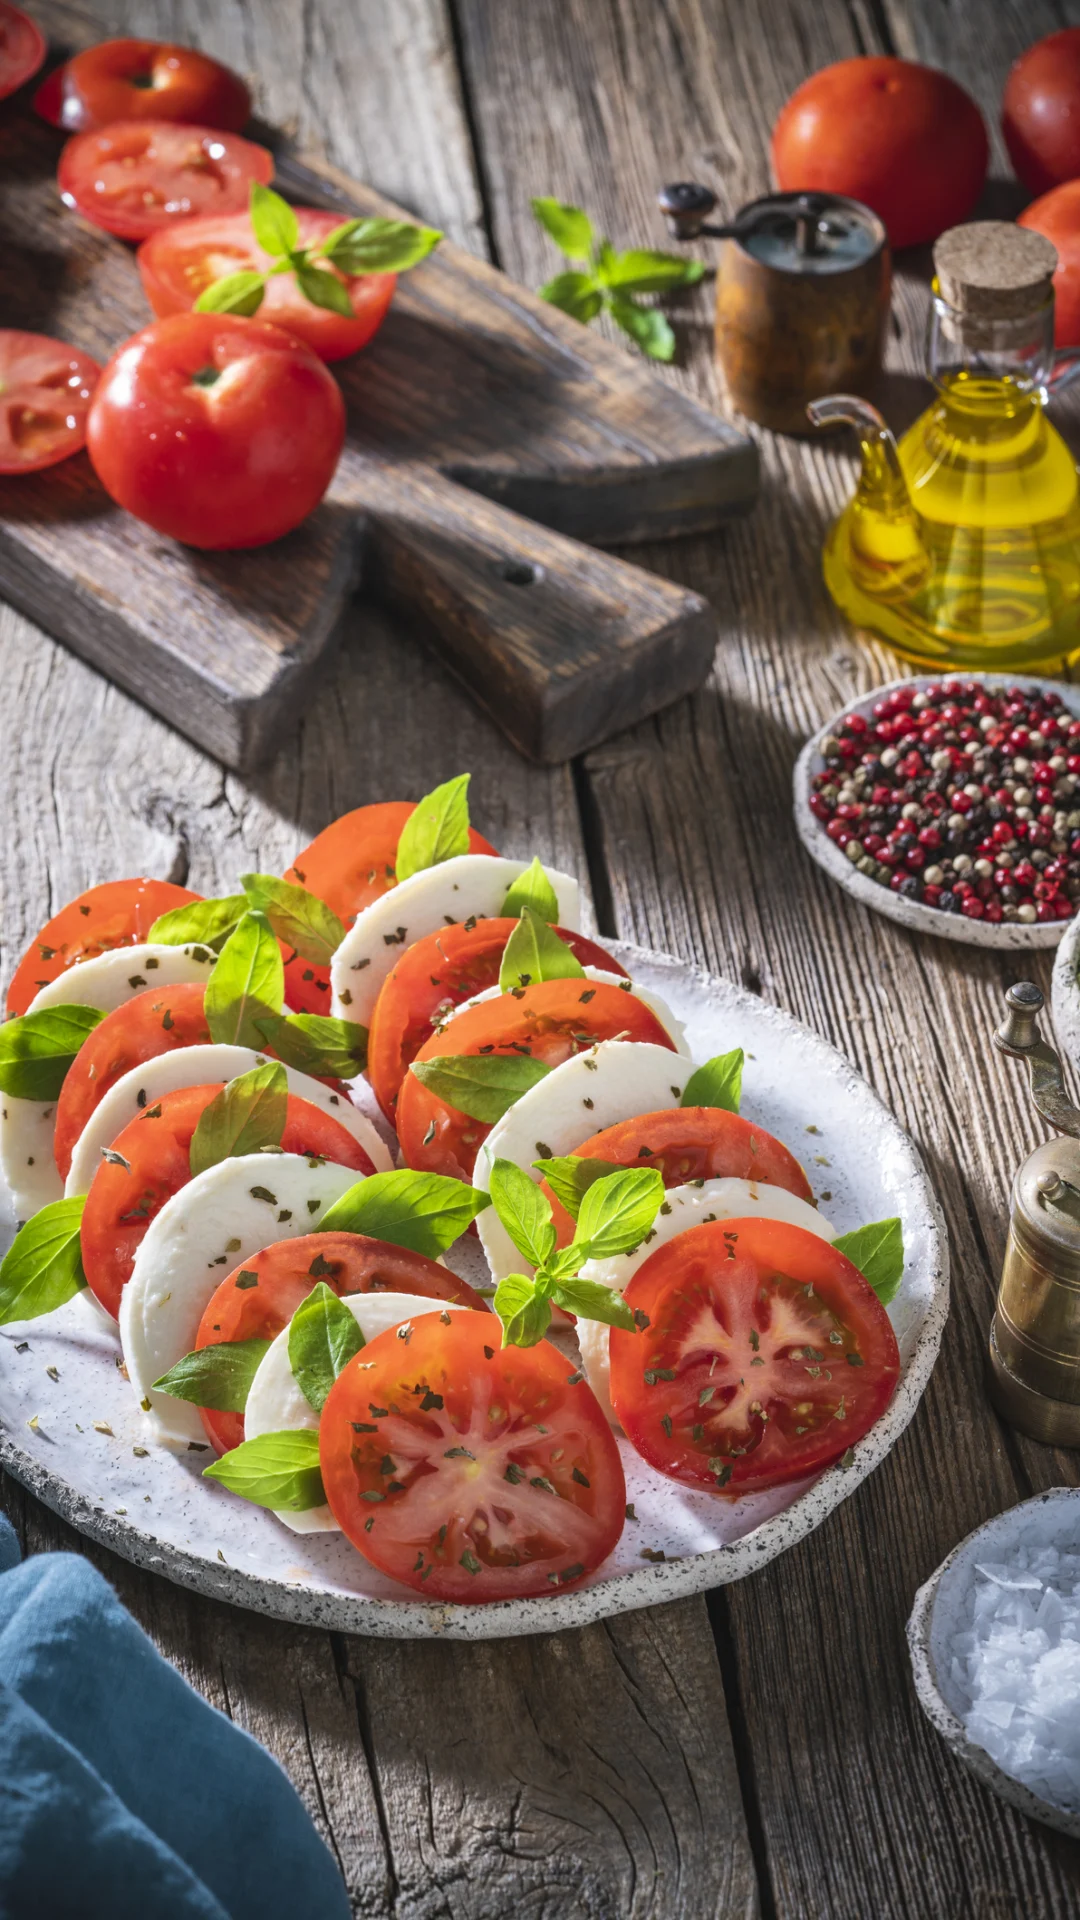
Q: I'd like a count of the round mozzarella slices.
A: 8